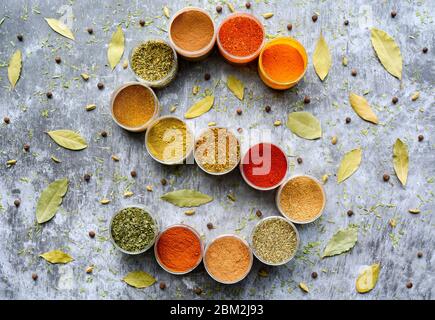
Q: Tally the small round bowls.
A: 13